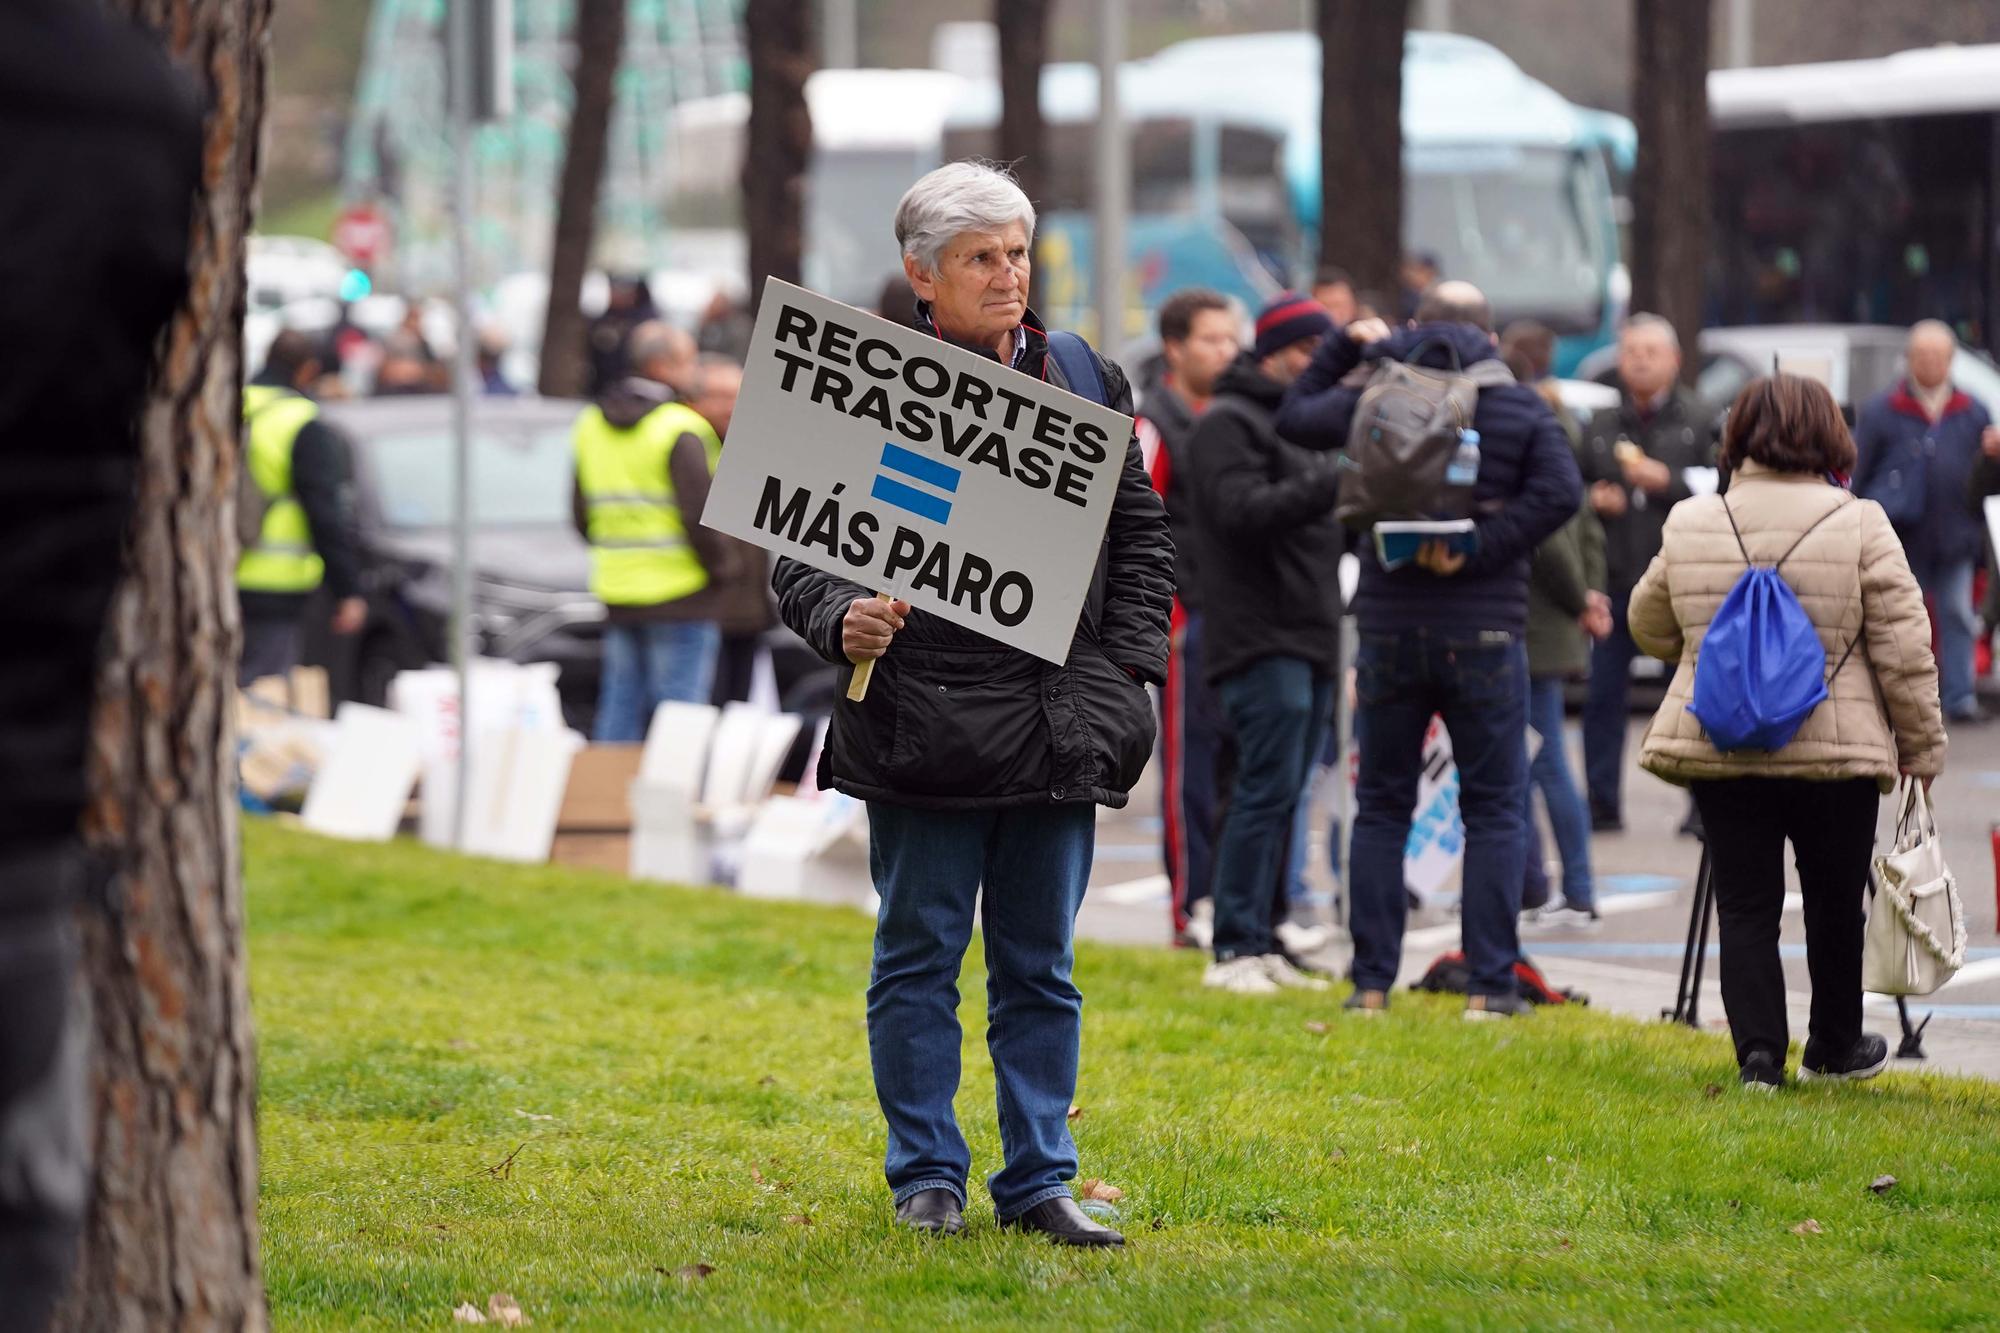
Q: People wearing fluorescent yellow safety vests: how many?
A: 2